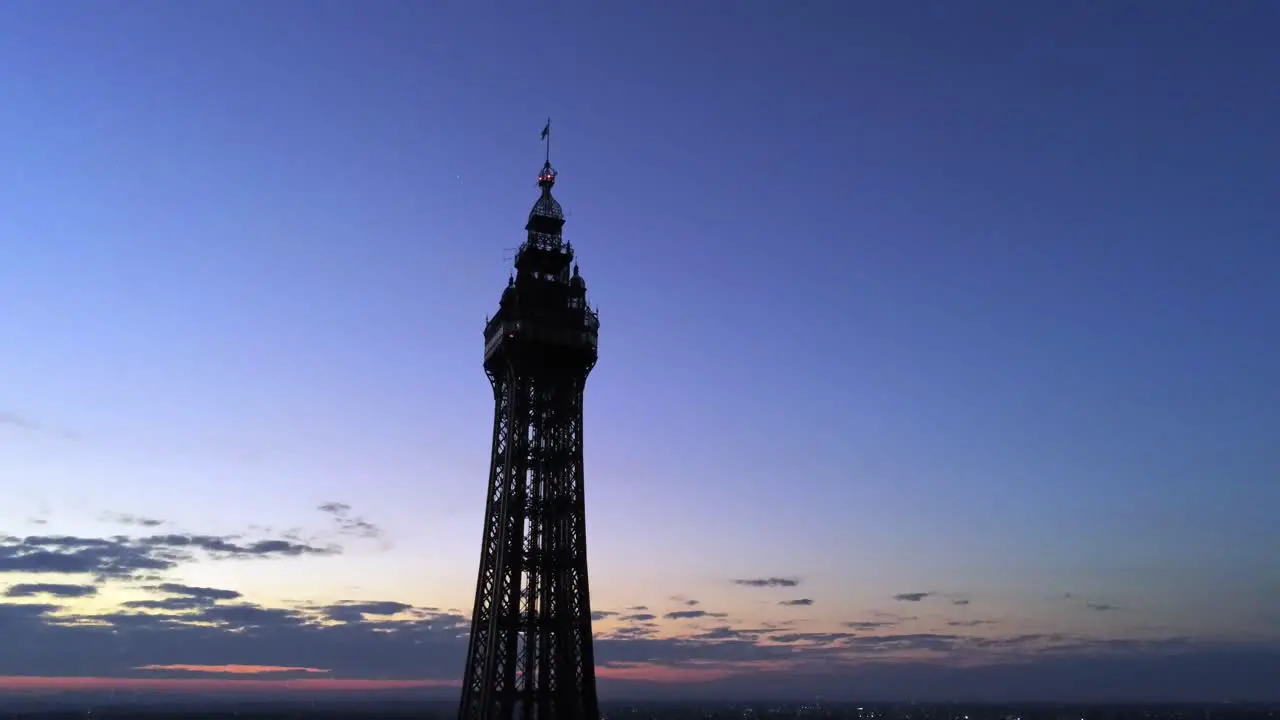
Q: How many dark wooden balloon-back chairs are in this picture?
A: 0